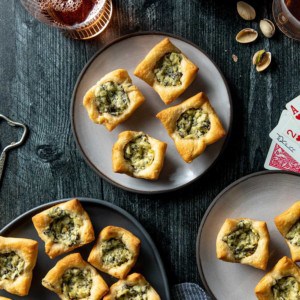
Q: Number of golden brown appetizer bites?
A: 12